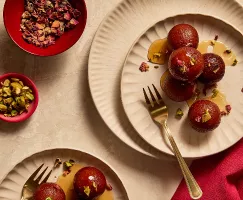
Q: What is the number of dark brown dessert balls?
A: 7